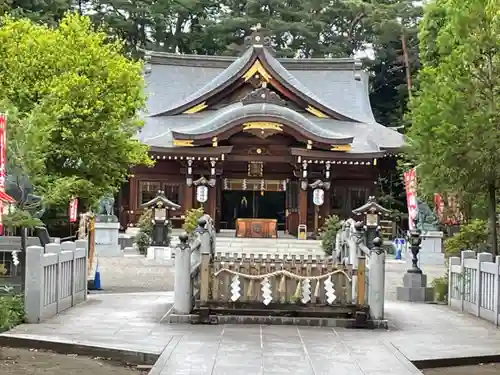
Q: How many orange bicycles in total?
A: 0